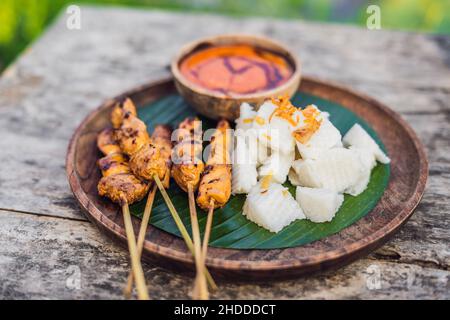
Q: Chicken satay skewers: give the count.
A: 5